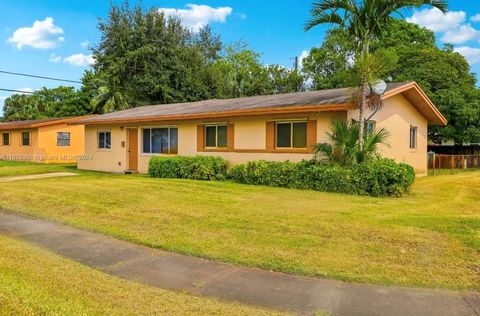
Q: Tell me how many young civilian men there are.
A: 0